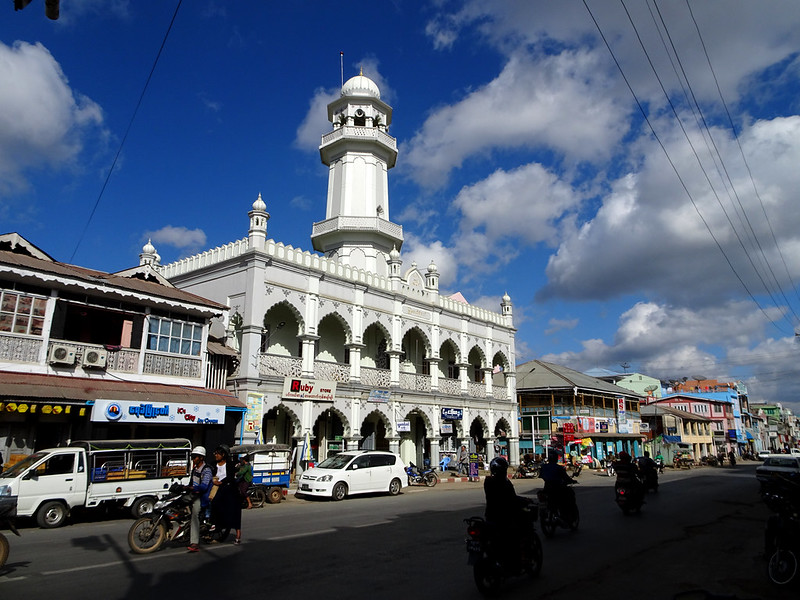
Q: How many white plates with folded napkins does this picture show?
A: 0